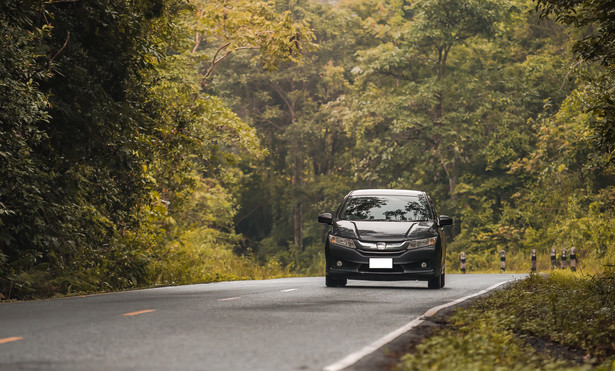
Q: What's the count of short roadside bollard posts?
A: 6